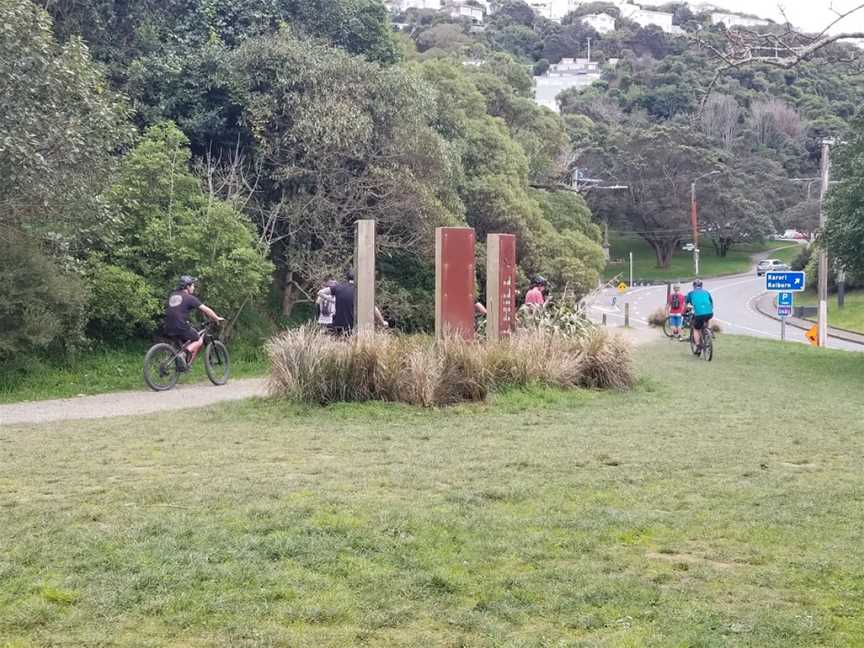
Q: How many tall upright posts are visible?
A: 3